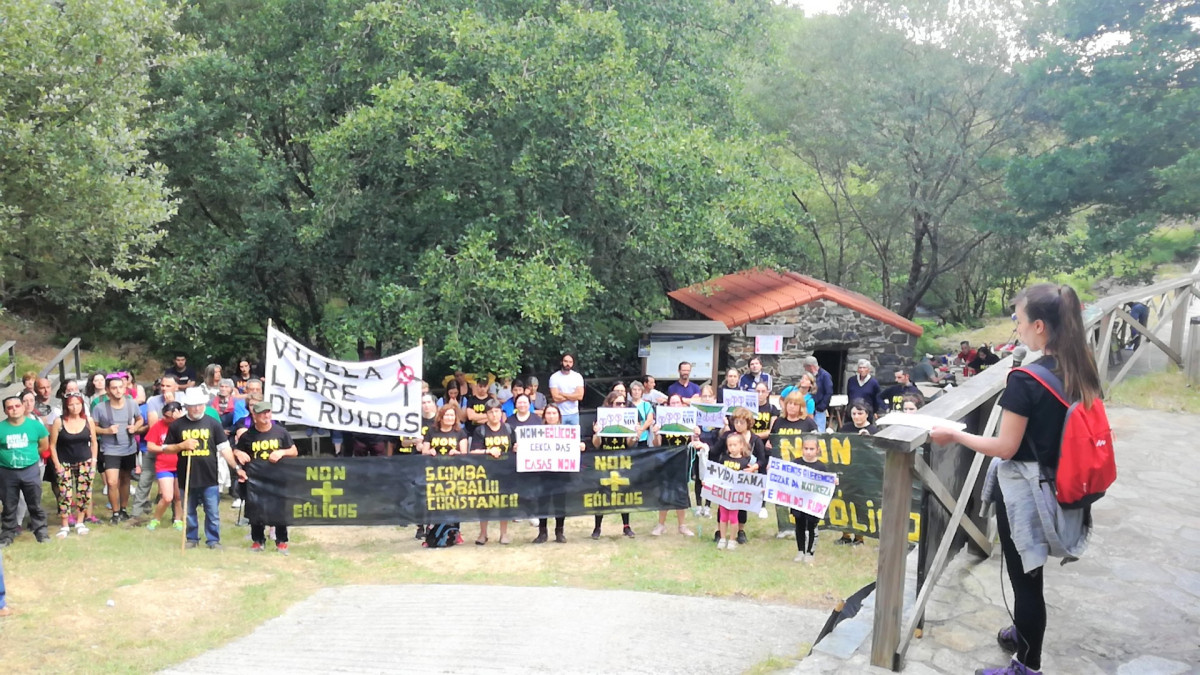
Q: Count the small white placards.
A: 7